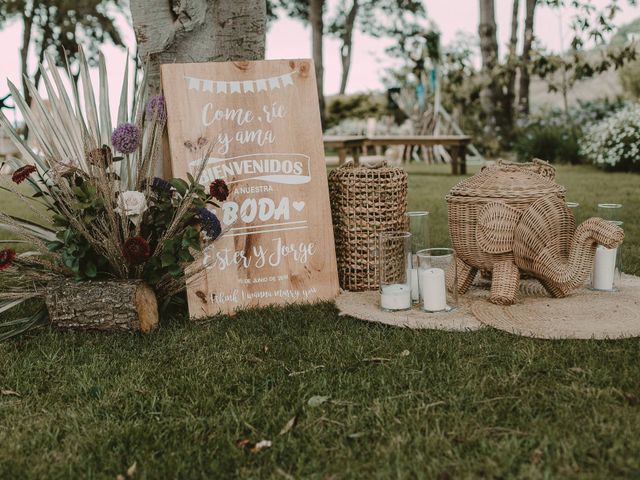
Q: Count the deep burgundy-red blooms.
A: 4